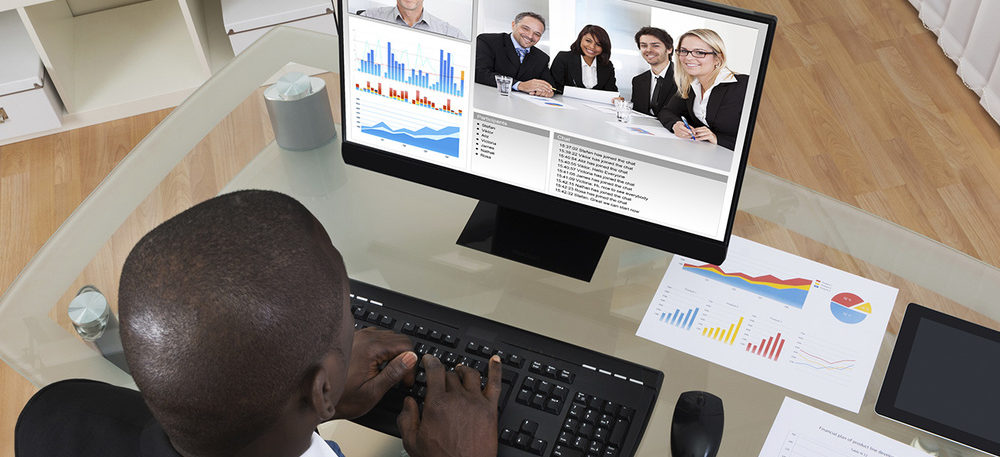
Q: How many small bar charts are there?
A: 3